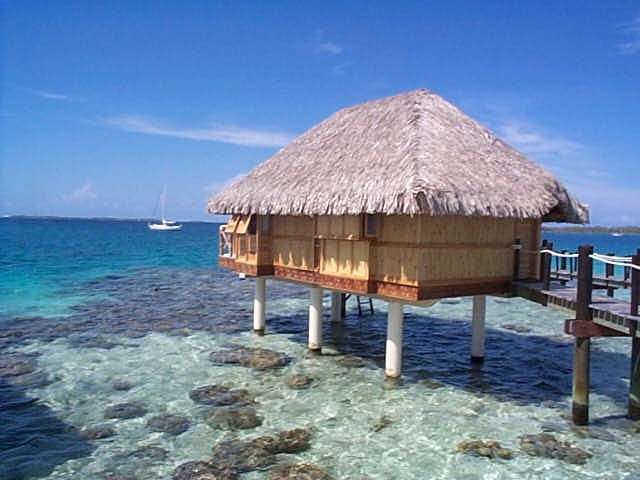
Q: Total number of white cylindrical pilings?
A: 5